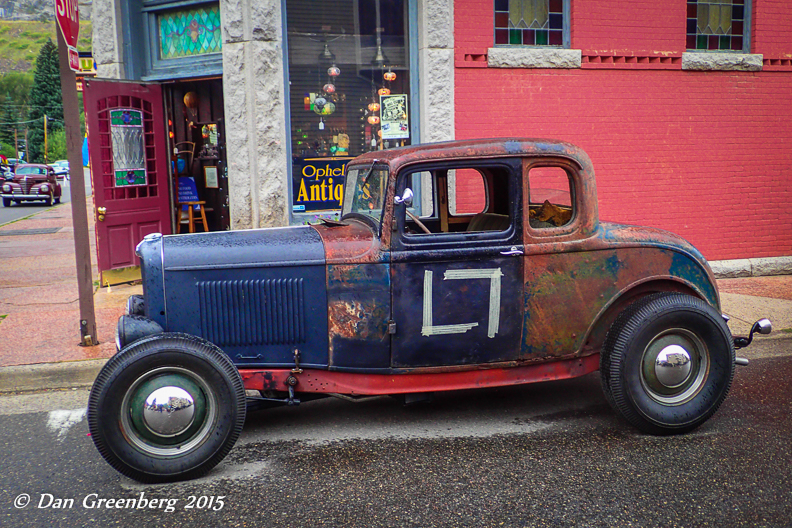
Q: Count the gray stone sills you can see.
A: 2